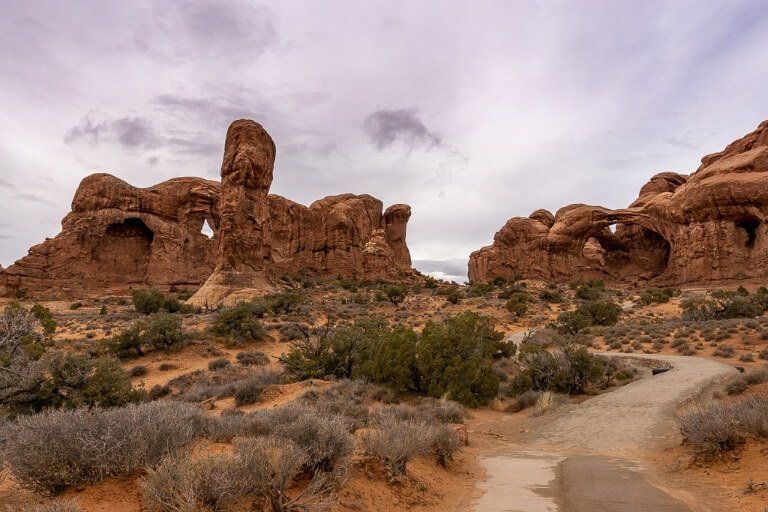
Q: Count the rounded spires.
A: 1